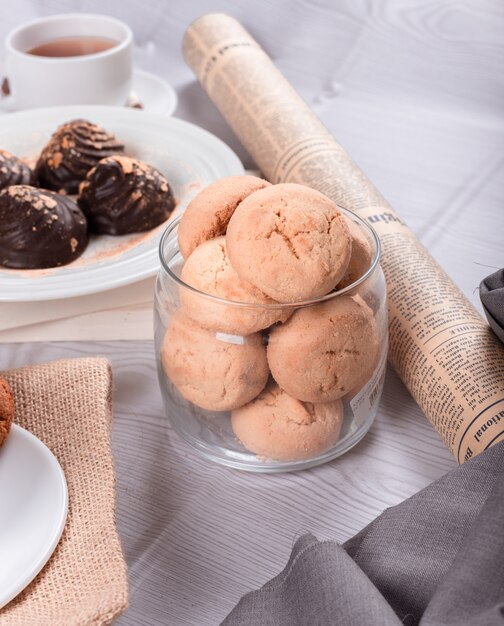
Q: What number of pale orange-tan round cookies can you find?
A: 7